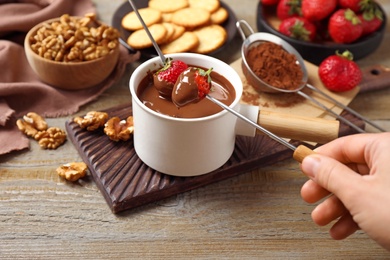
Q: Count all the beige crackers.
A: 11